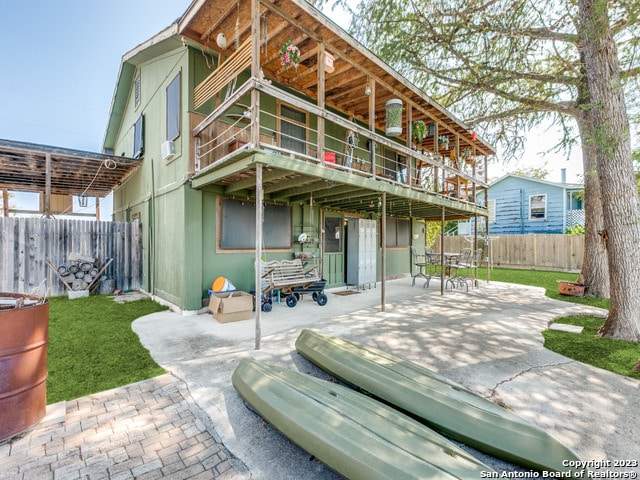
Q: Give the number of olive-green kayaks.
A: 2